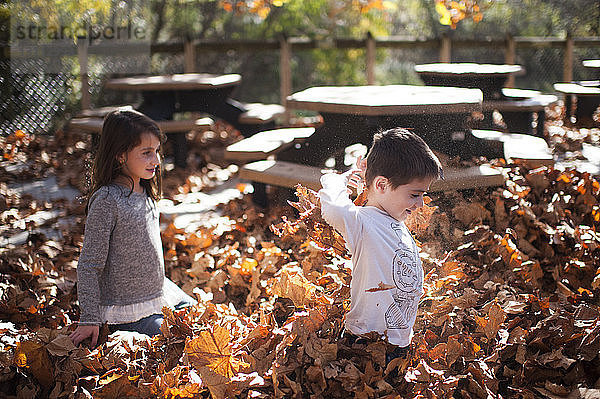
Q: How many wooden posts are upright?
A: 7